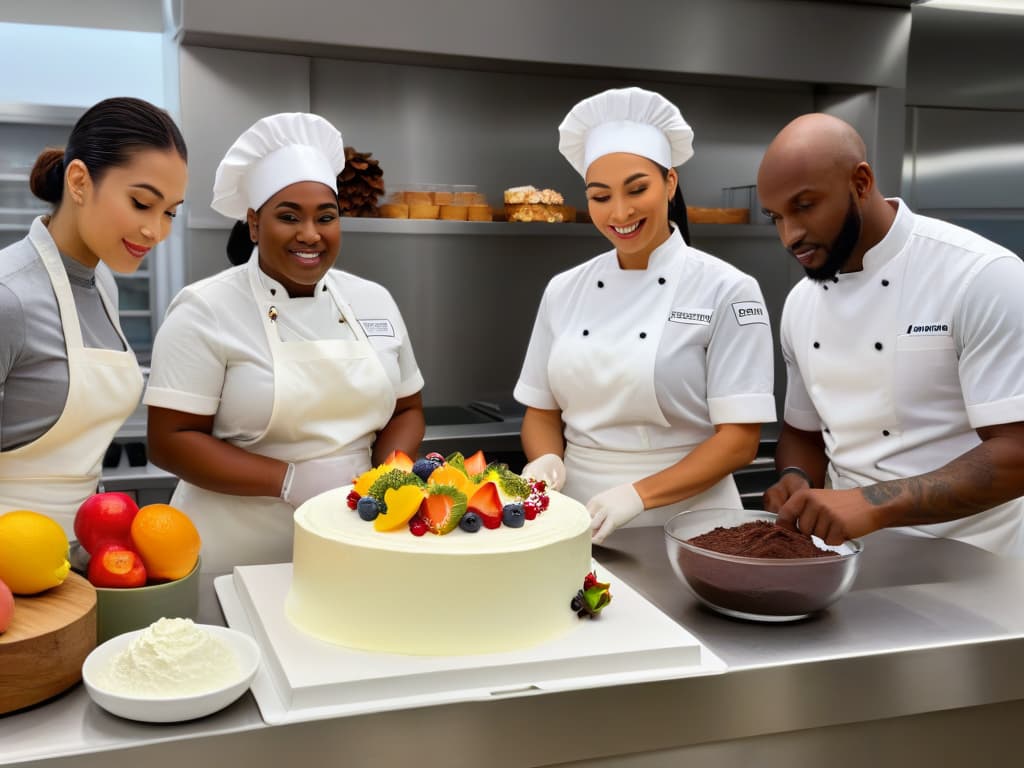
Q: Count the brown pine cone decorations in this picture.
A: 1